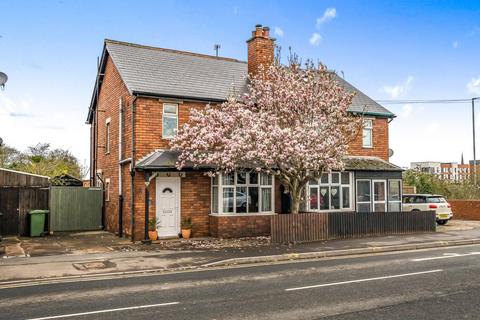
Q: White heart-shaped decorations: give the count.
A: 2